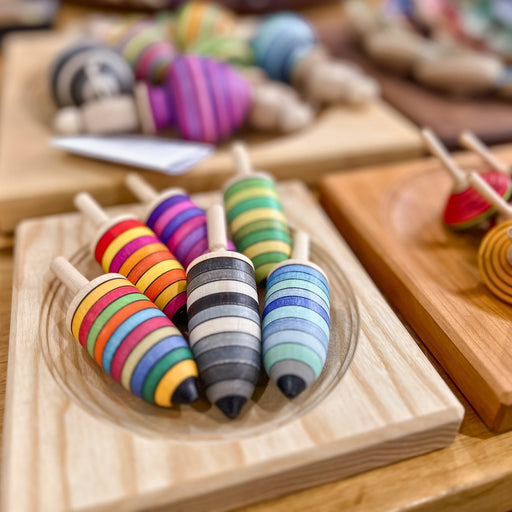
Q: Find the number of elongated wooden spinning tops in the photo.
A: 6